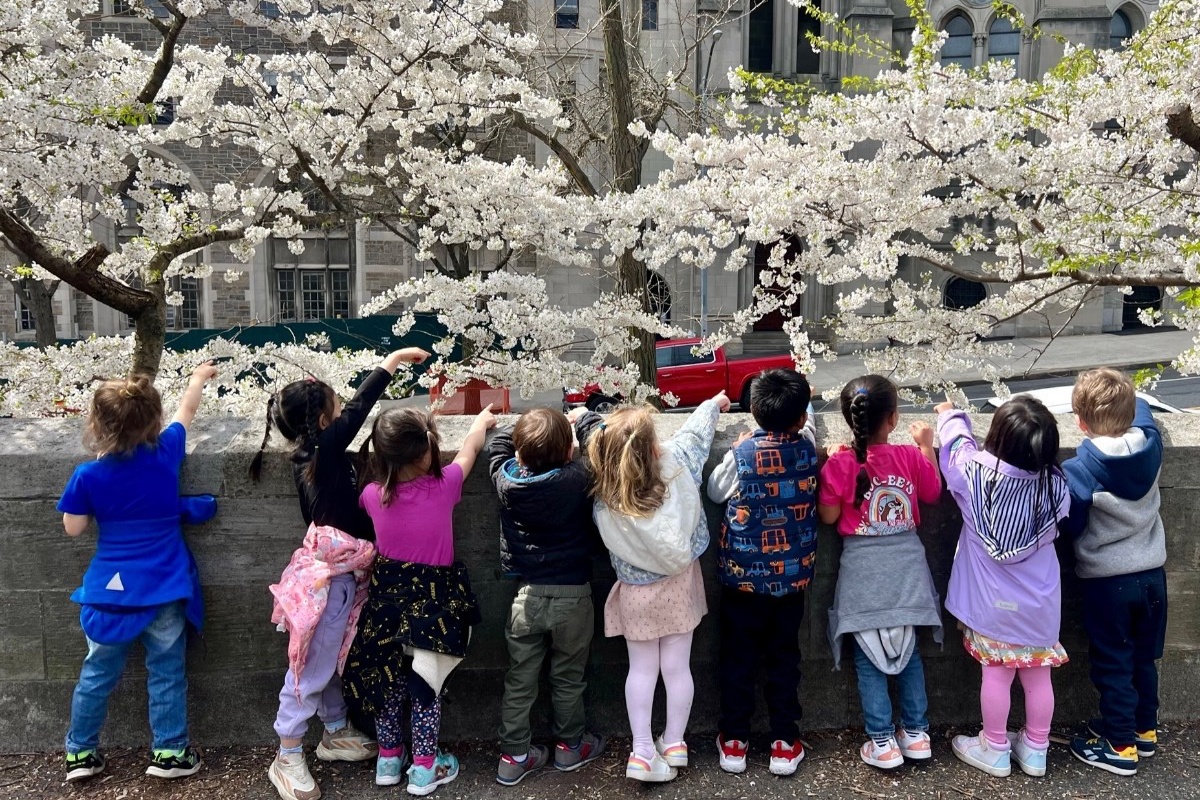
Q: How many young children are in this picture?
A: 9